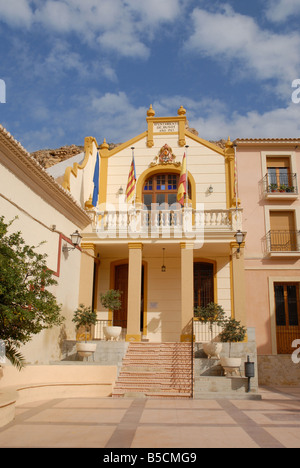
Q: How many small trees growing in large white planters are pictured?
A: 4